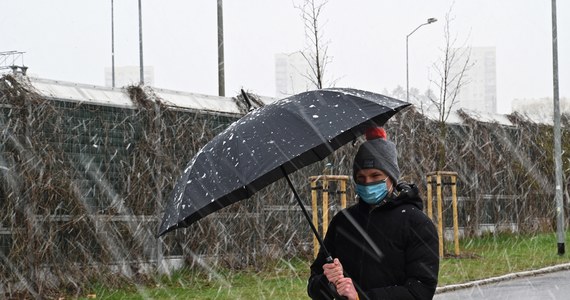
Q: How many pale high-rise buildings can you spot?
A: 3